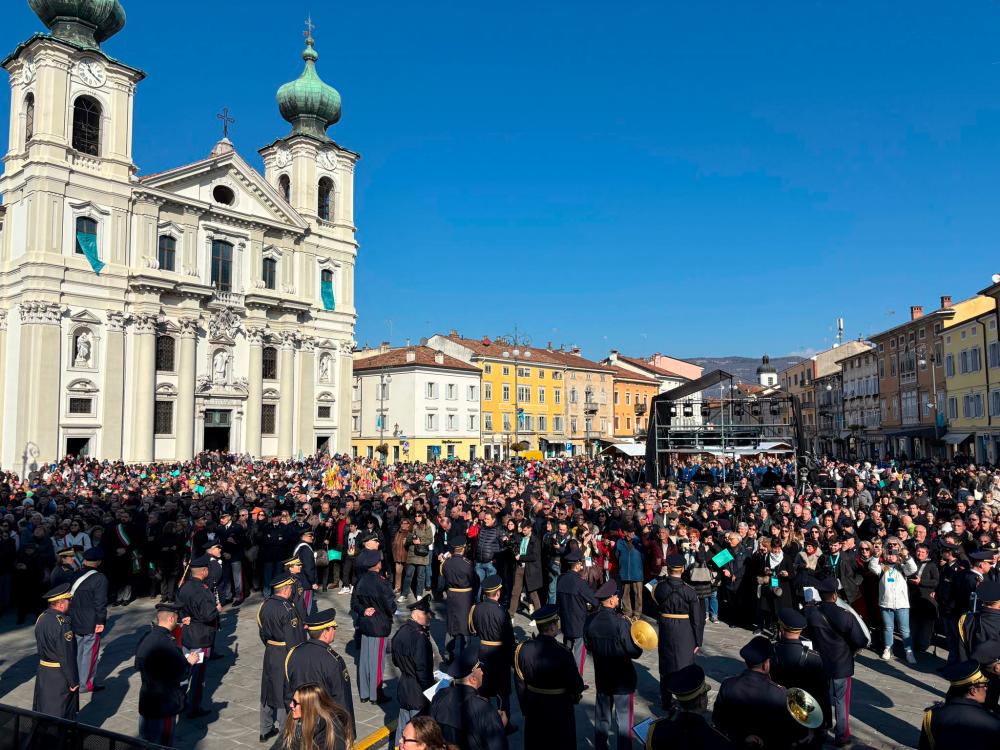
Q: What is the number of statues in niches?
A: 3